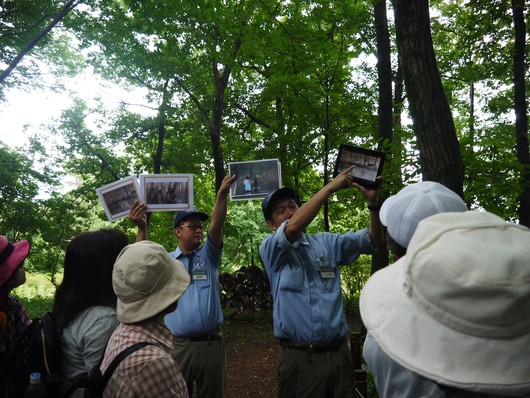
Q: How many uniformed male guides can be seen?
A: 2